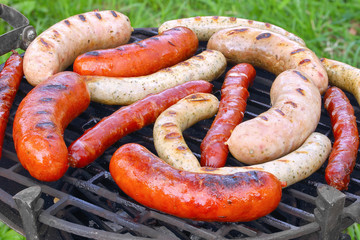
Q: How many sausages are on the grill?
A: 15